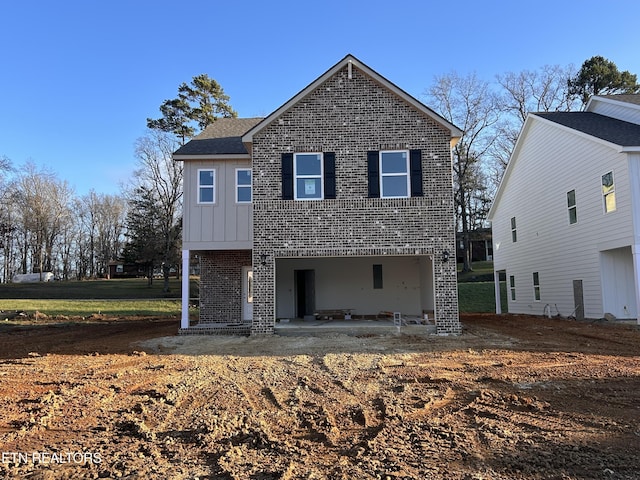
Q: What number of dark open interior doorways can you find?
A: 1